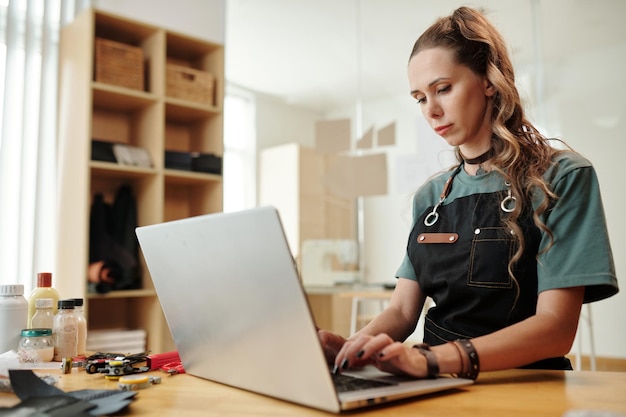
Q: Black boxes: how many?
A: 3